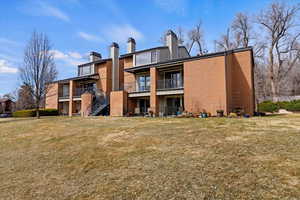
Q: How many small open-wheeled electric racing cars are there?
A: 0